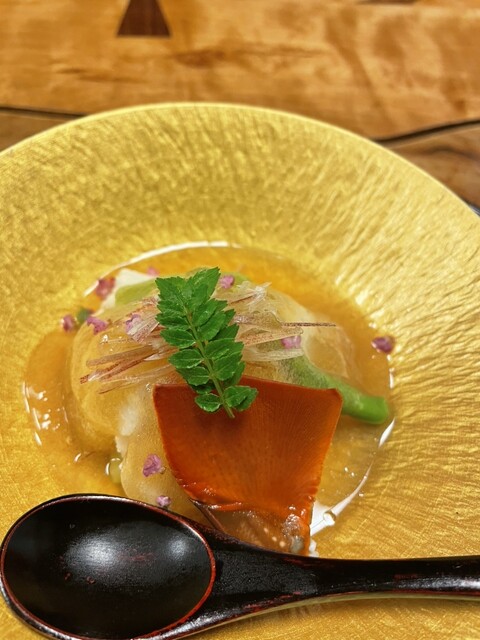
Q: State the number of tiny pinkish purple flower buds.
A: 10